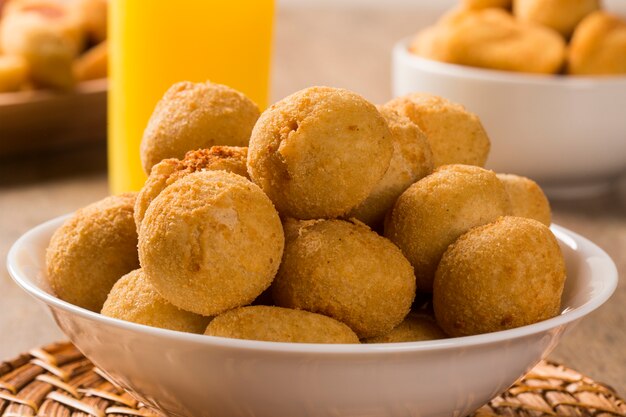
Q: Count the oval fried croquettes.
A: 14